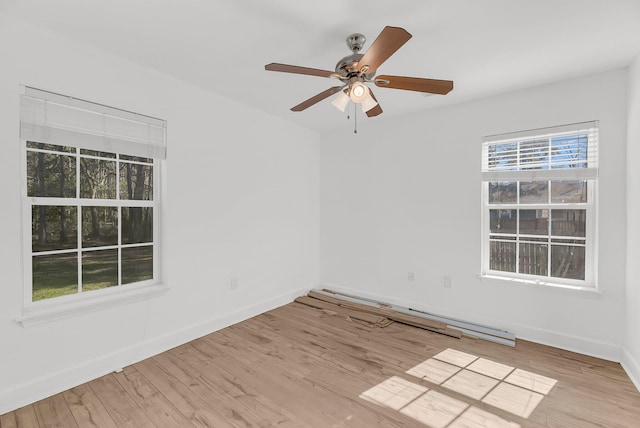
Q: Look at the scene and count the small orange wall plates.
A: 0